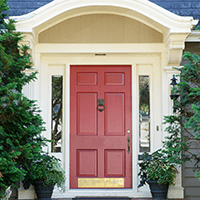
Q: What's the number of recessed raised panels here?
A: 6